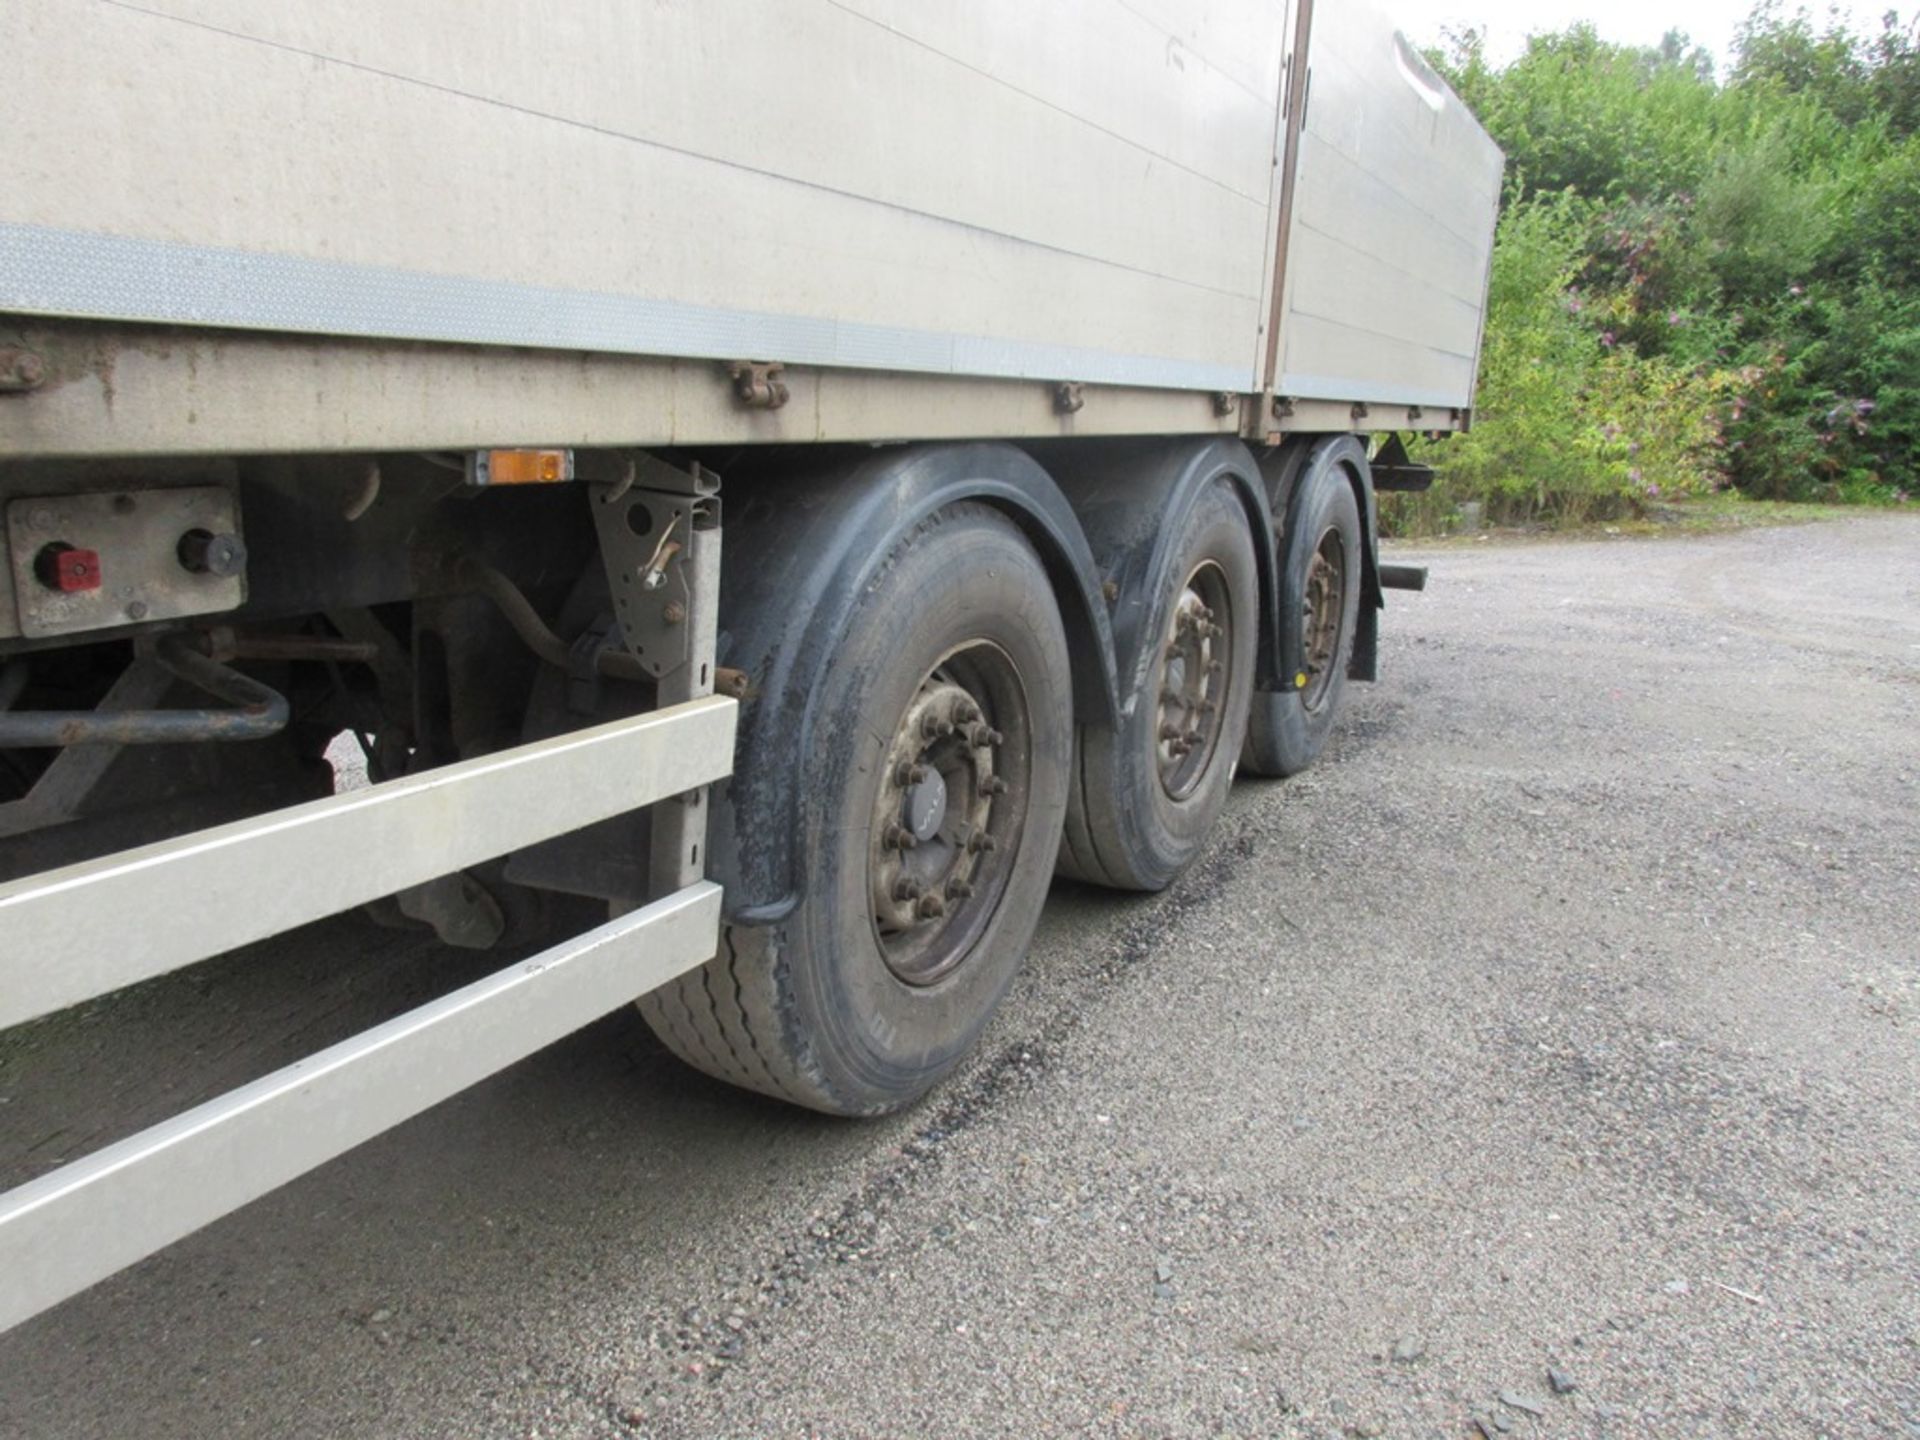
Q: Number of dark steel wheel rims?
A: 3